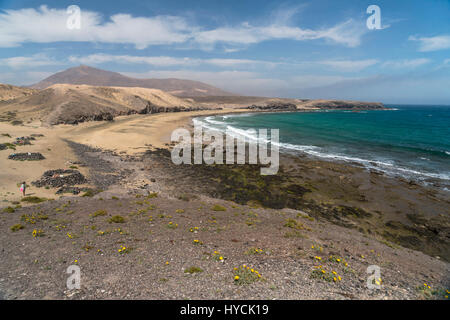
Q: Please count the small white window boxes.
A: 0